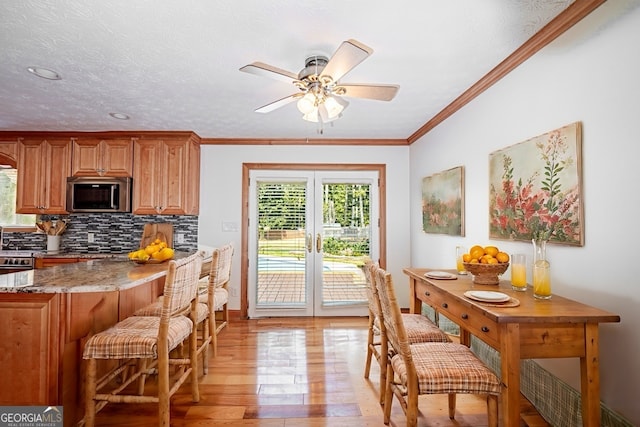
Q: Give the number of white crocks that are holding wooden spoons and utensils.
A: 1